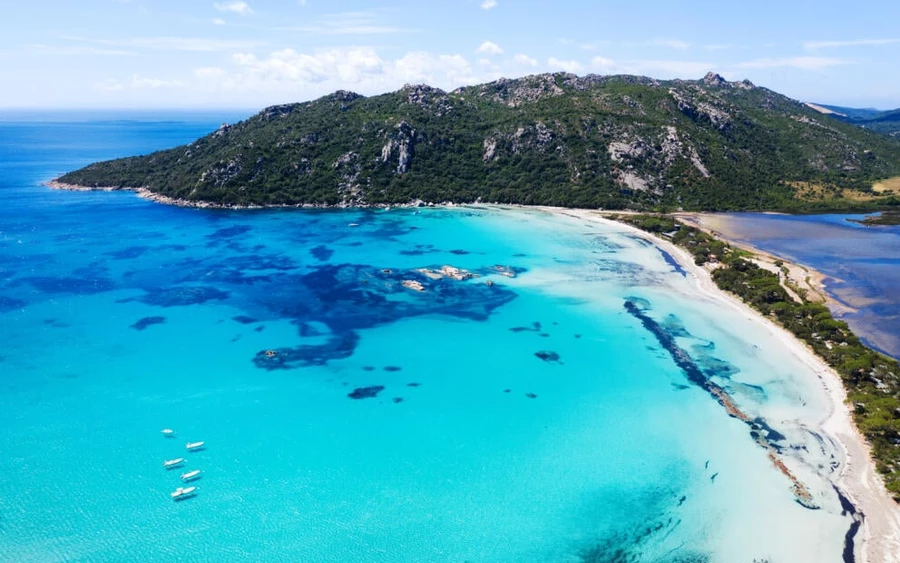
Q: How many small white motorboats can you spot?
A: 5